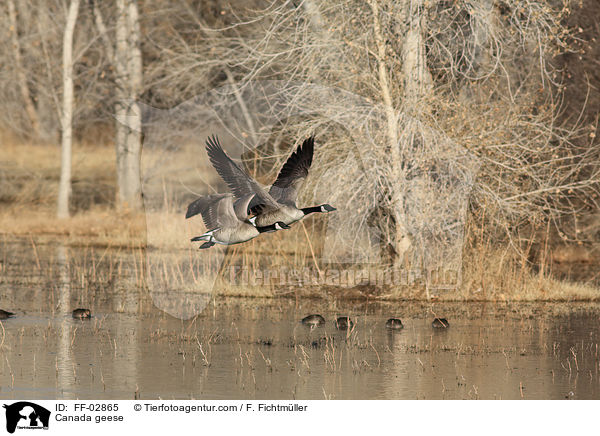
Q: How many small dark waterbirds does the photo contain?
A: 6